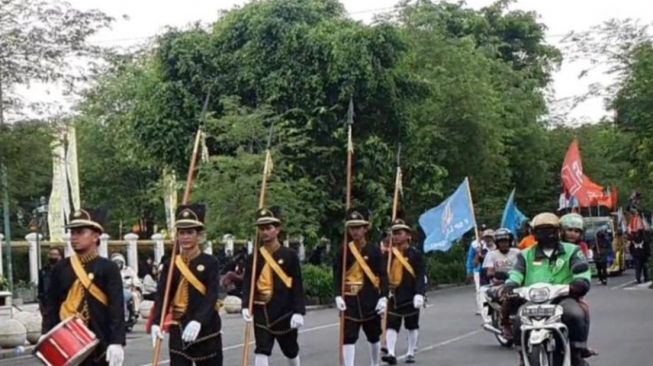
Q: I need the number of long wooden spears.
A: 4